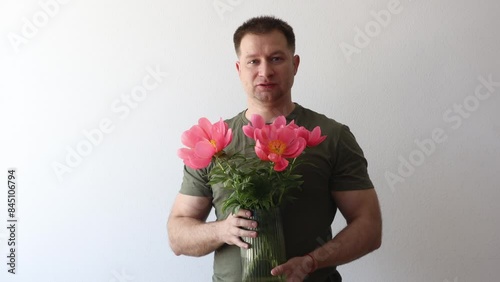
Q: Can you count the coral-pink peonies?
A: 4